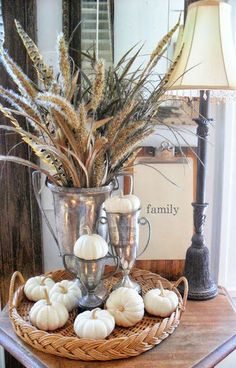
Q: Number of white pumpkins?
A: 8